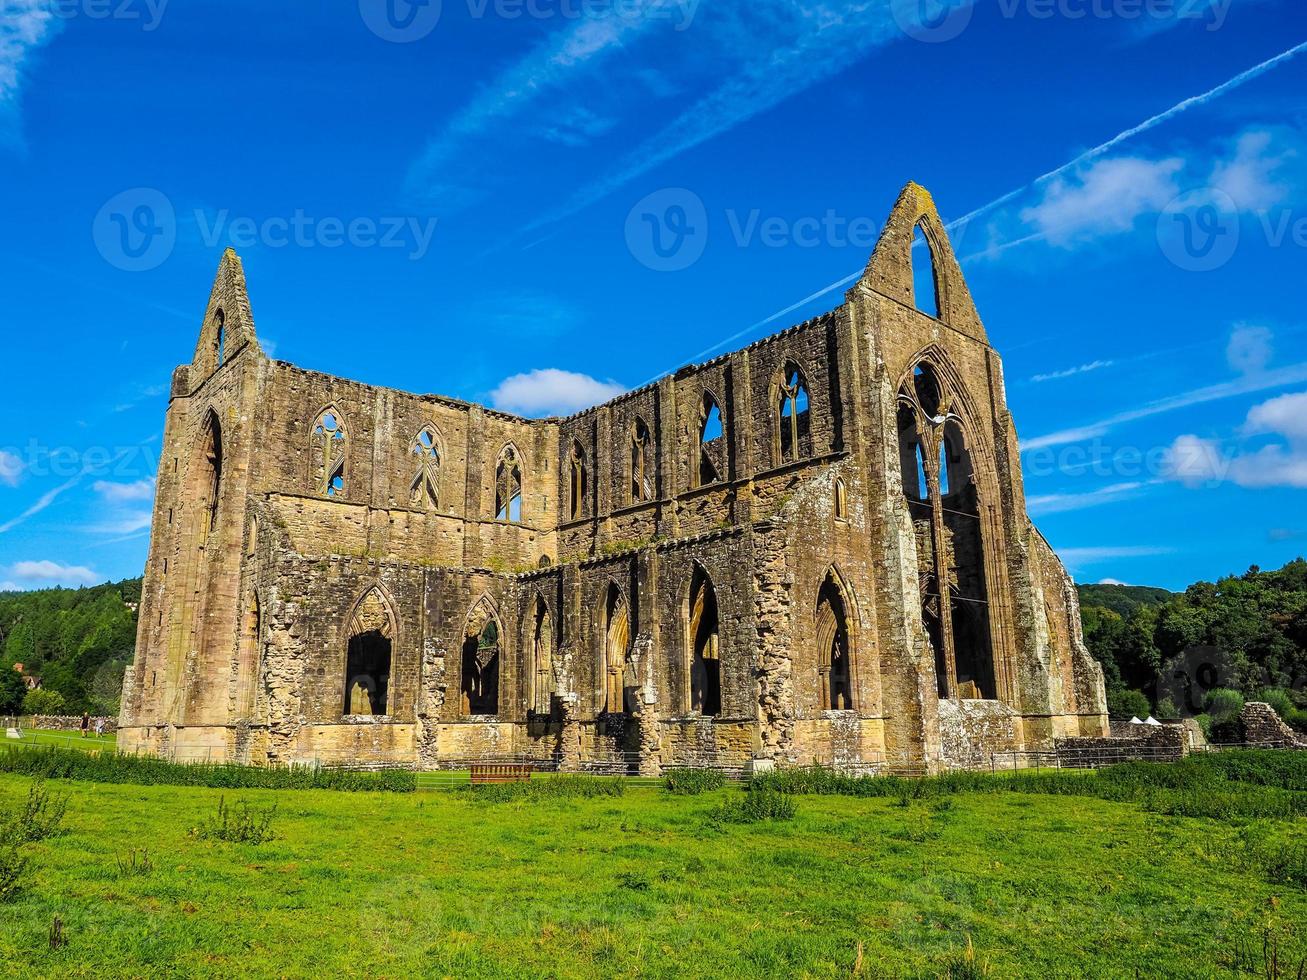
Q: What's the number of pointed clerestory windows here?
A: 7